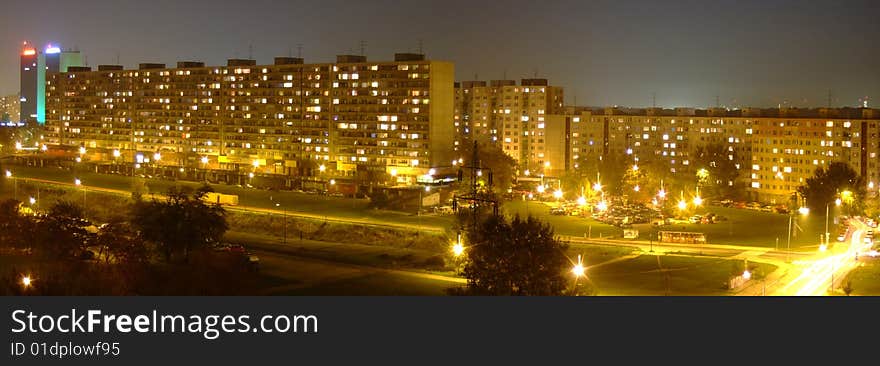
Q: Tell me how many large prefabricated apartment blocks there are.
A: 3